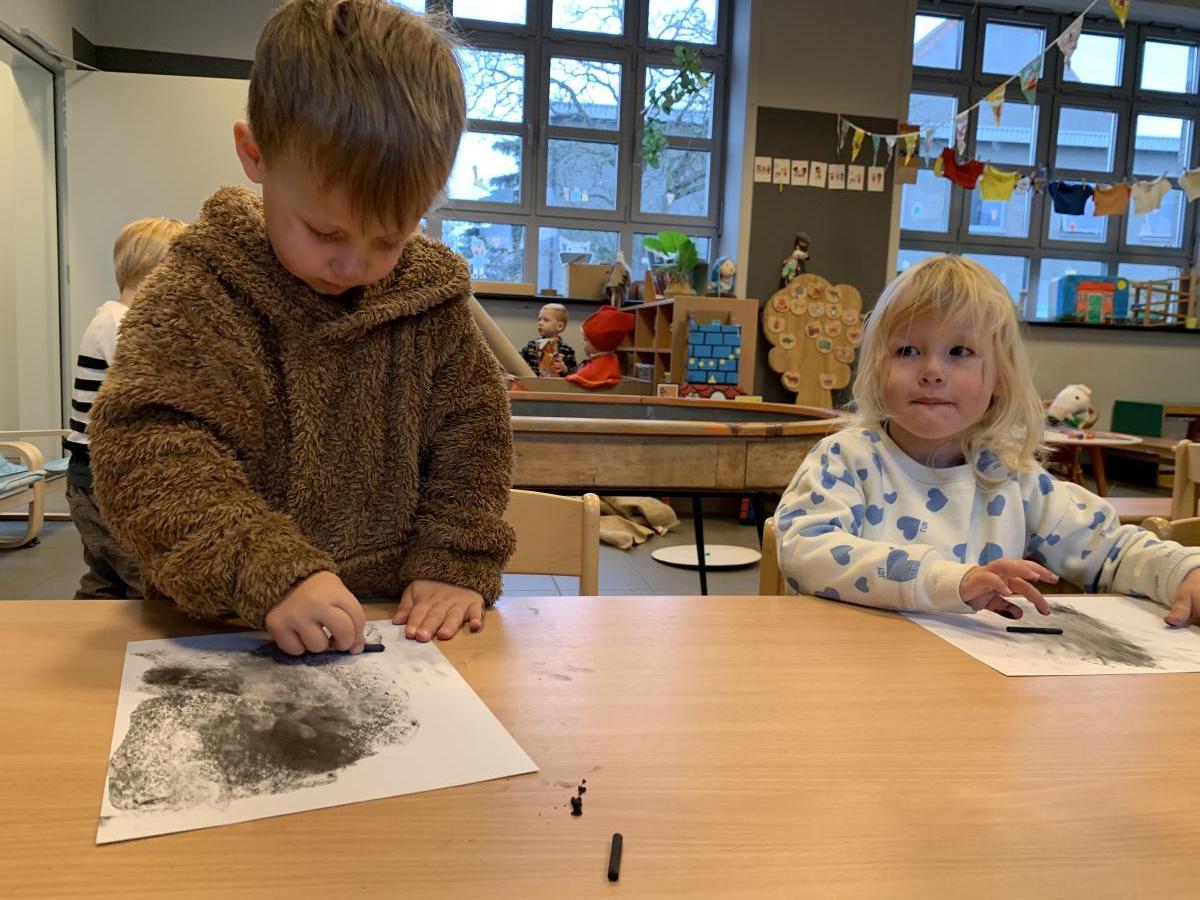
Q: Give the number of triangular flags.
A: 11